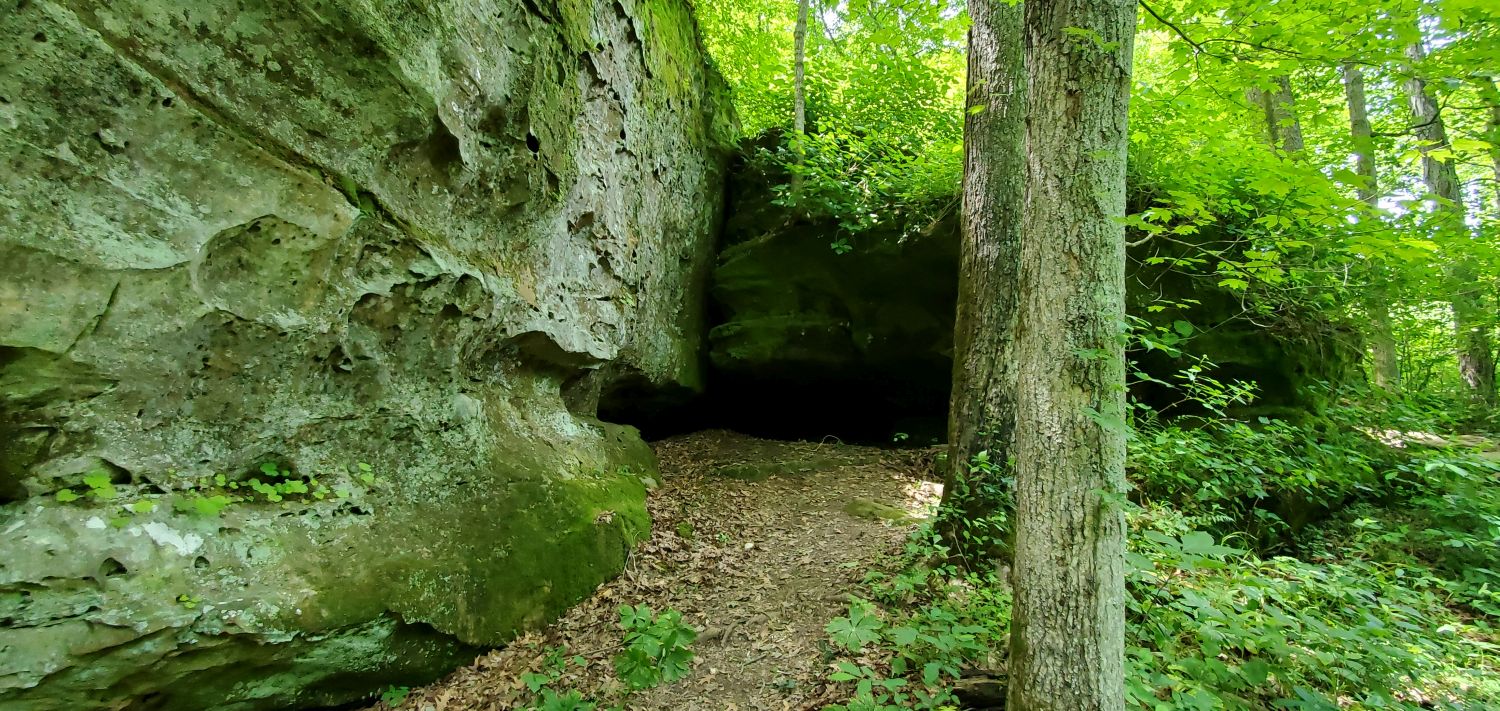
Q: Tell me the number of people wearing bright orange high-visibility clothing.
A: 0